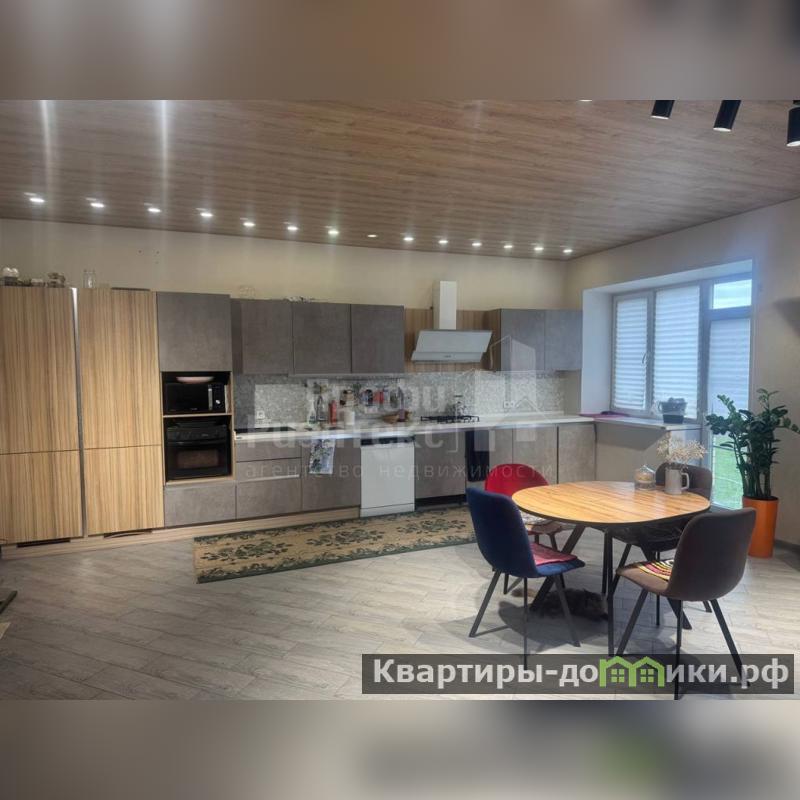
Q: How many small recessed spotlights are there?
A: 14